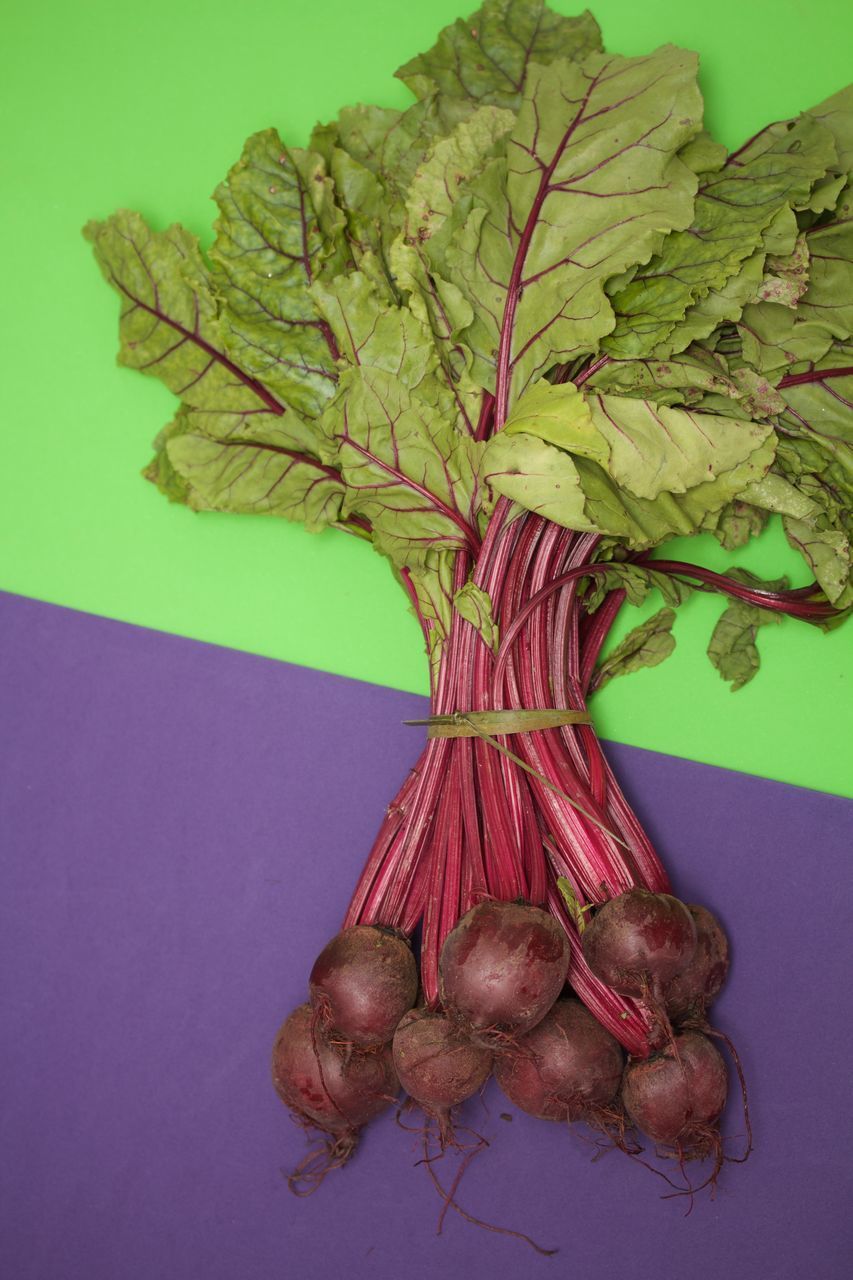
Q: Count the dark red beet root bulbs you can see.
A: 8